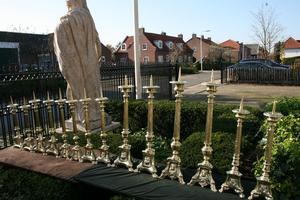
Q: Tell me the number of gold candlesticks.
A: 14